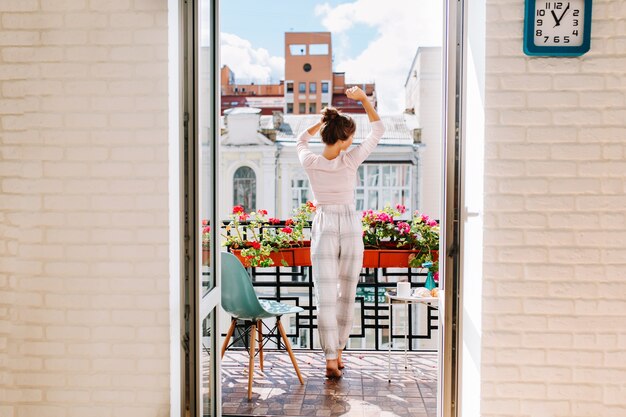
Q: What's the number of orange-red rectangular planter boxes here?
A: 2